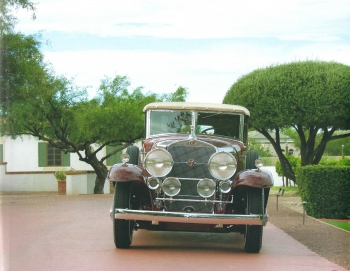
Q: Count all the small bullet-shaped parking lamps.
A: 2